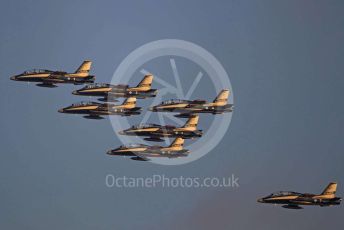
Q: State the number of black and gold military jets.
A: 7